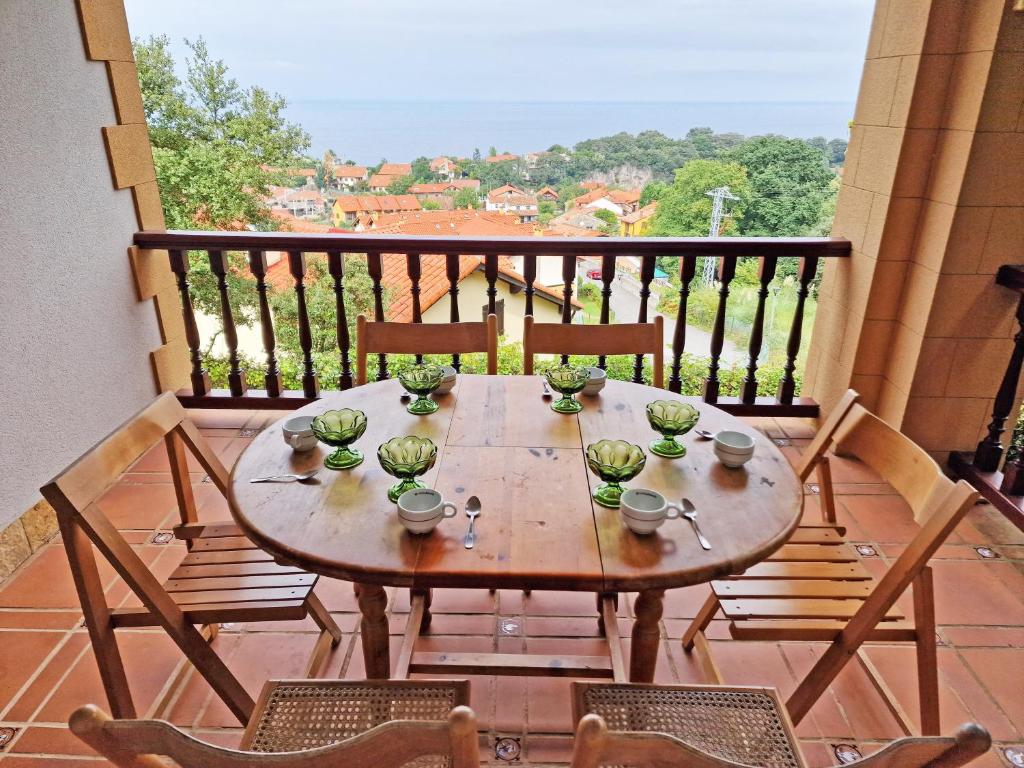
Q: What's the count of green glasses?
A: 6